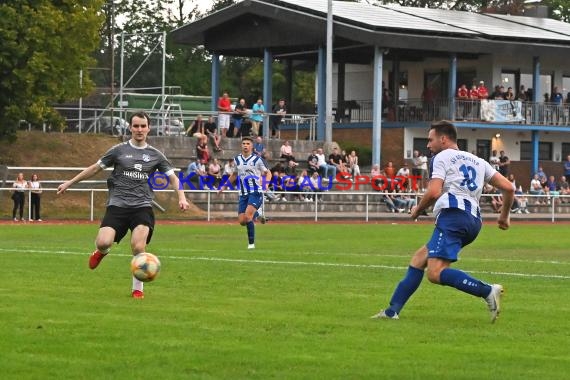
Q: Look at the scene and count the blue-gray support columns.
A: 6